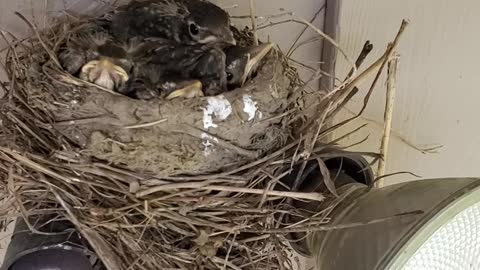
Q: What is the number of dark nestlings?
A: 4